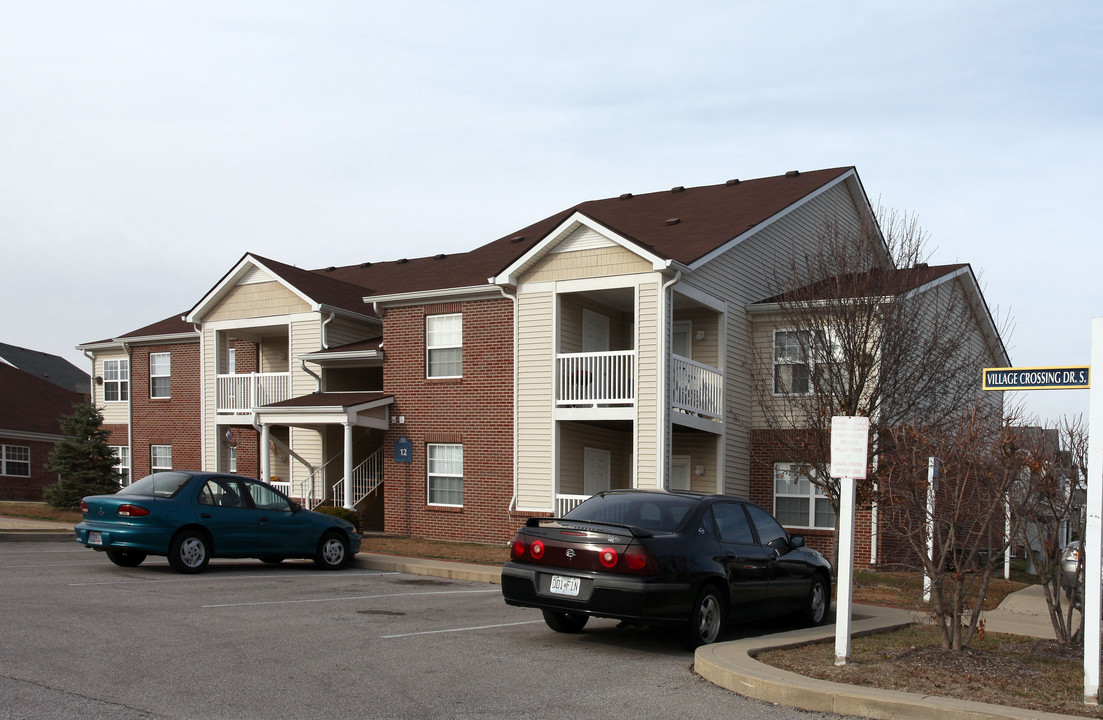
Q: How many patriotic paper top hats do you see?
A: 0